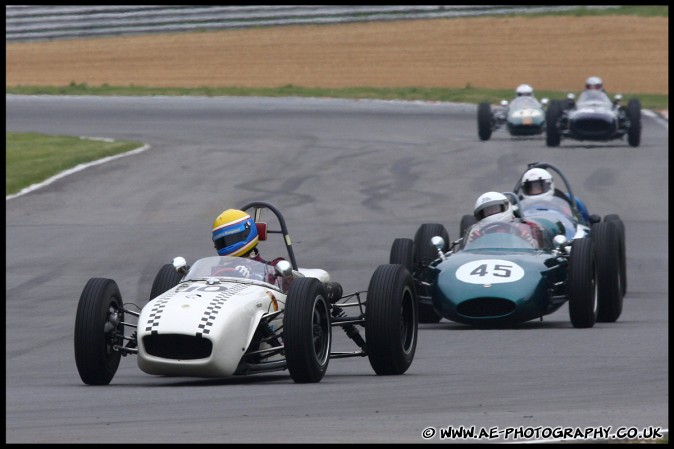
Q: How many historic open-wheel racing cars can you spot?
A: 5